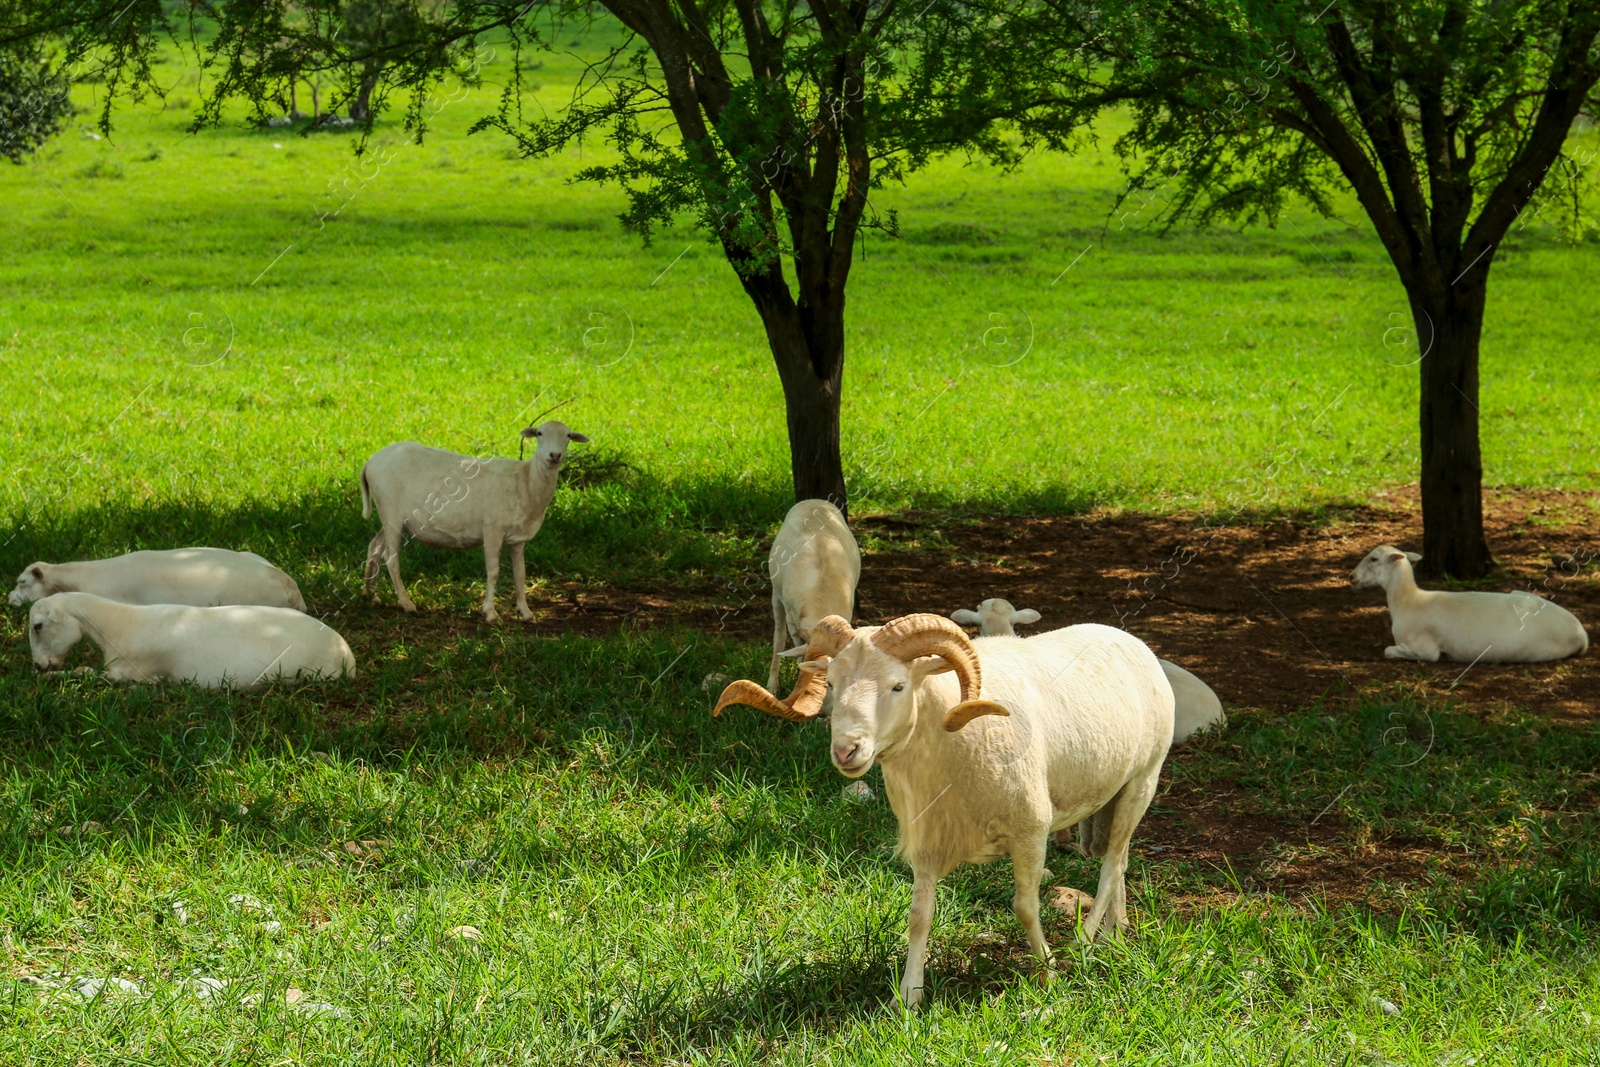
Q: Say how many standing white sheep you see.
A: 3